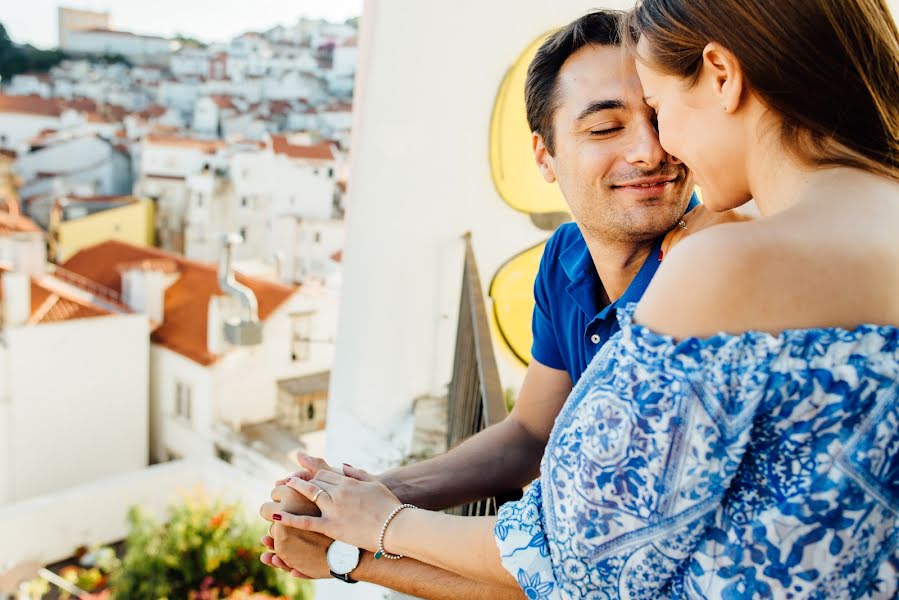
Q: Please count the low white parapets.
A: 1